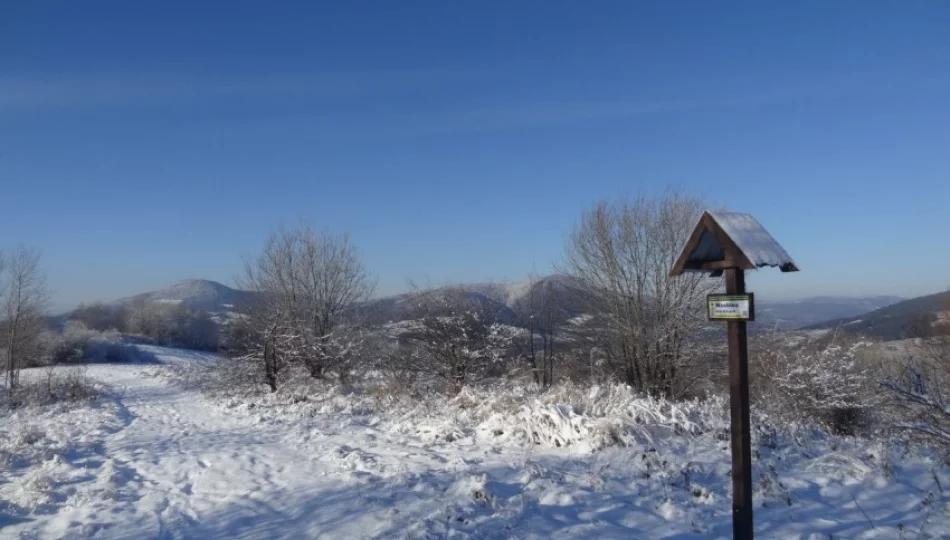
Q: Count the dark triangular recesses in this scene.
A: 1